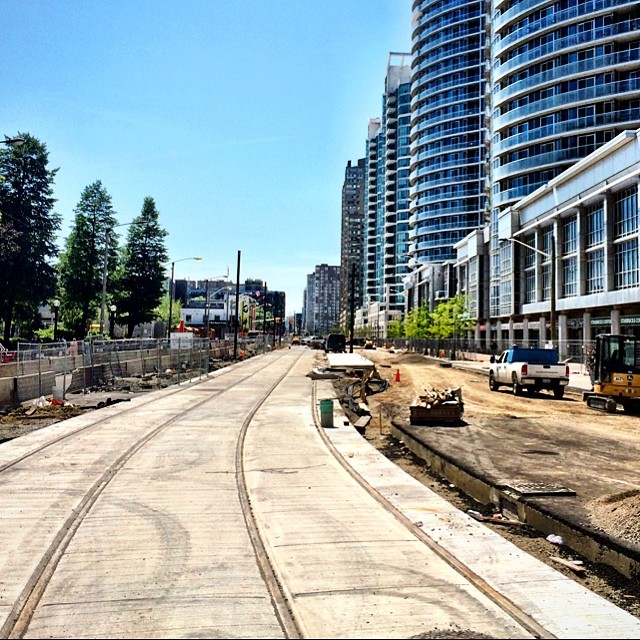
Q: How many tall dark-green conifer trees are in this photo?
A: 3